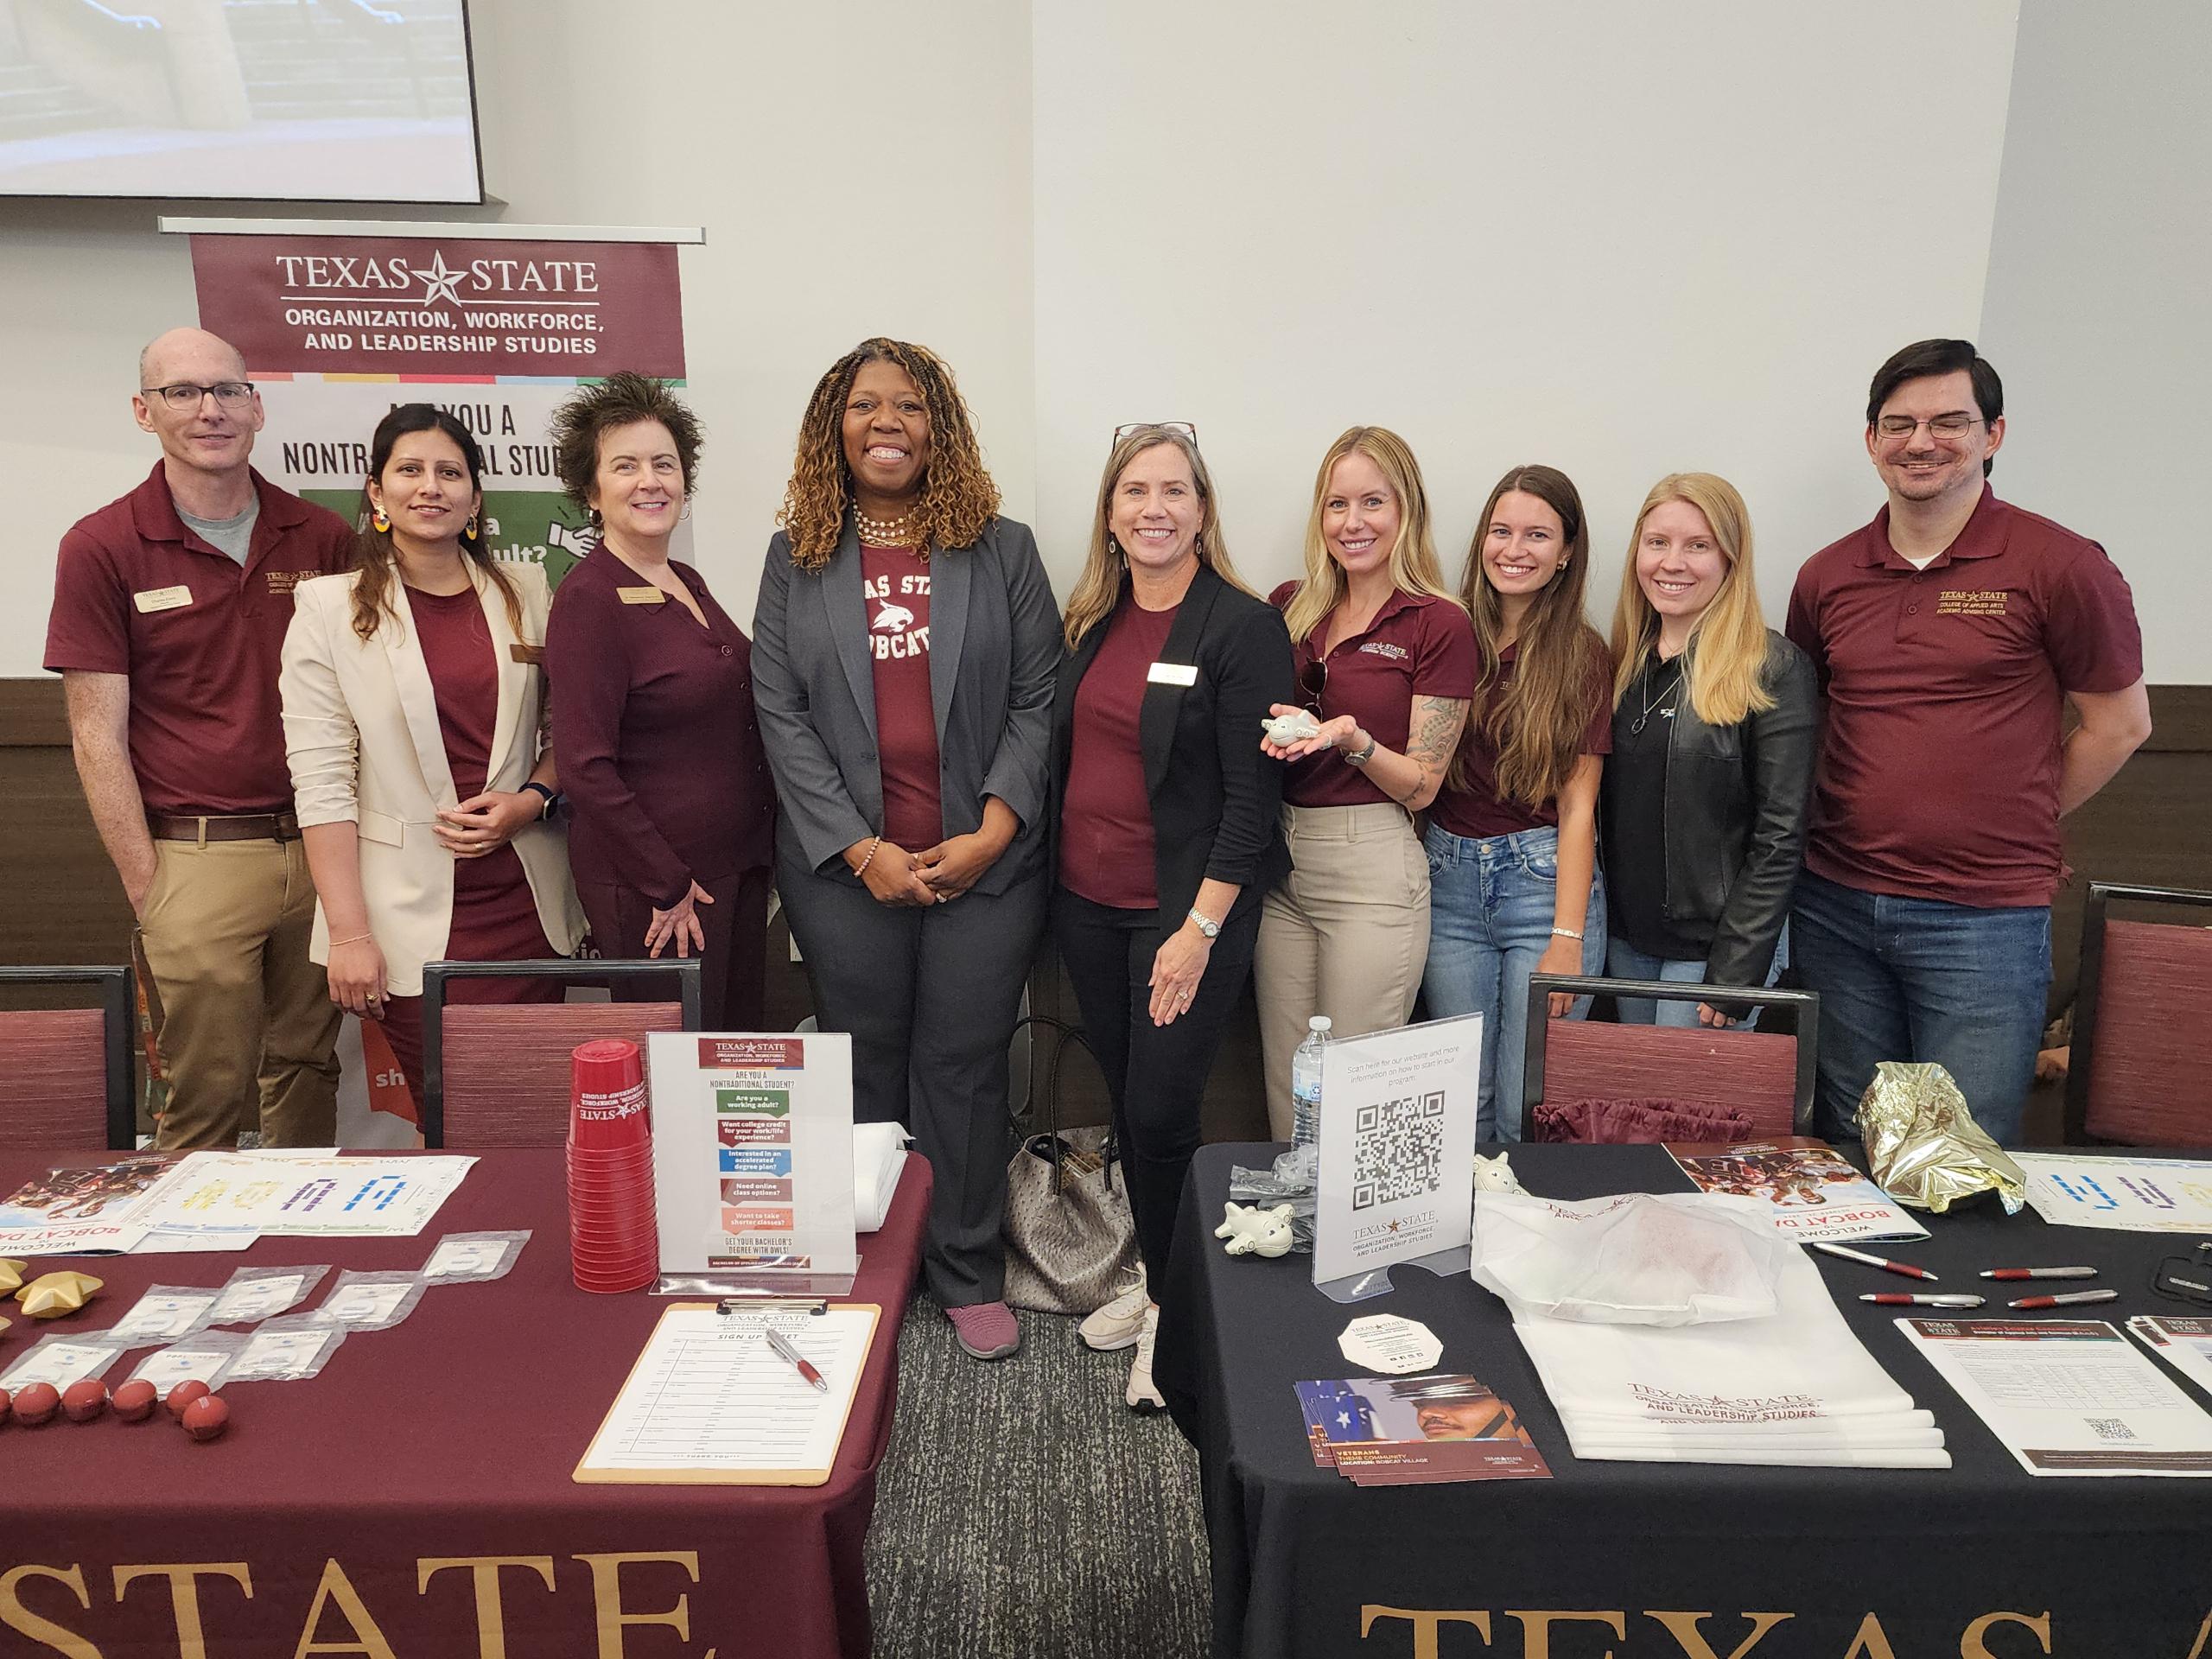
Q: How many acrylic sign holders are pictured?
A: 2